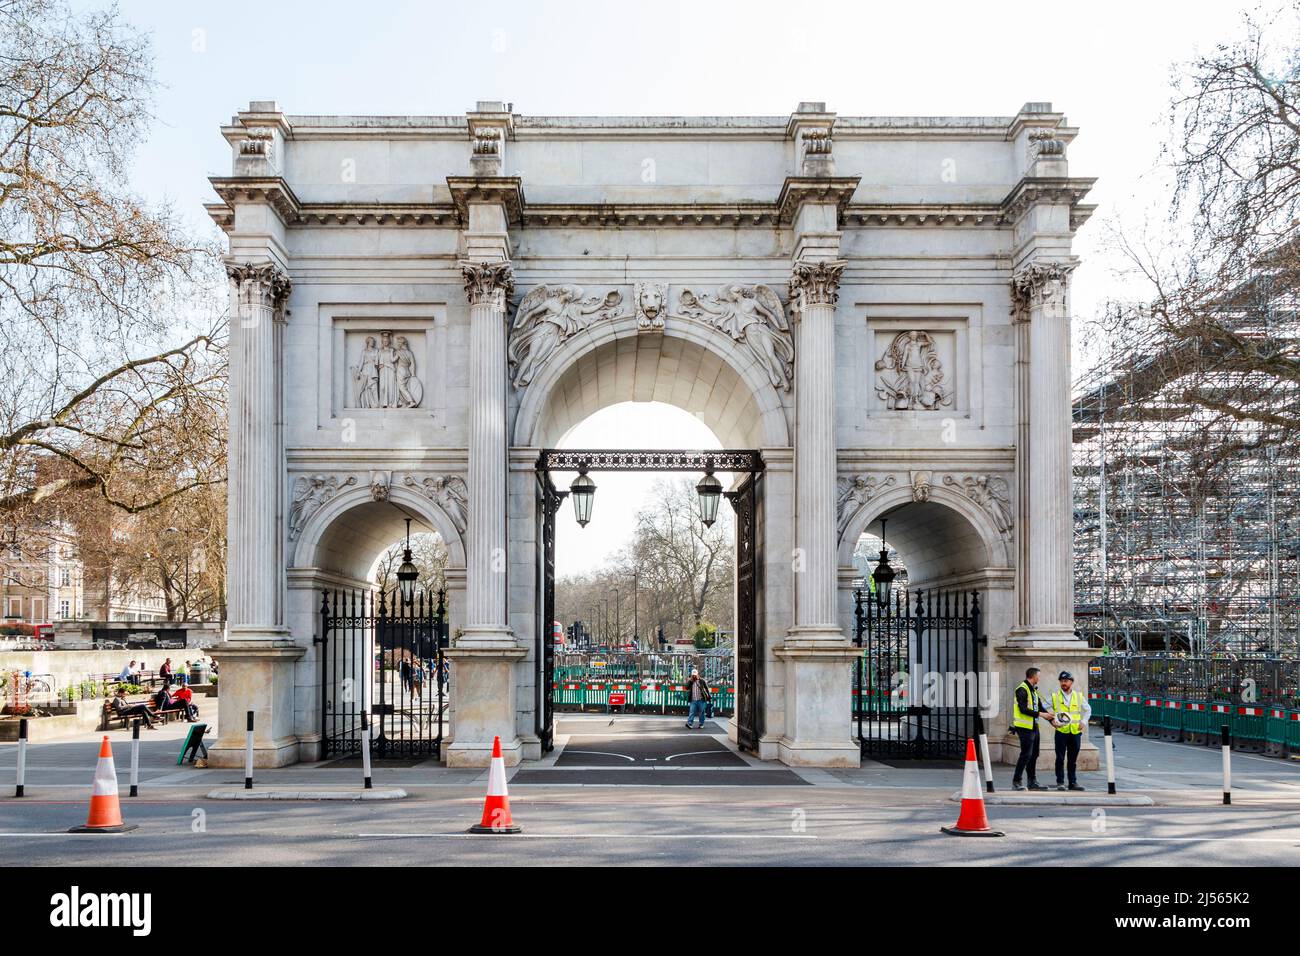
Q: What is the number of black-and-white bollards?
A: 7